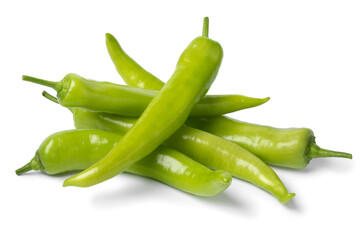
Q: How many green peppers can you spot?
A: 5